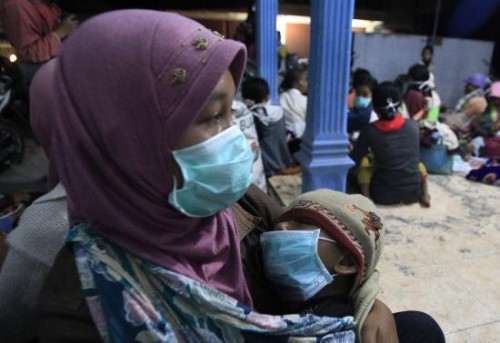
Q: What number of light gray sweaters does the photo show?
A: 1